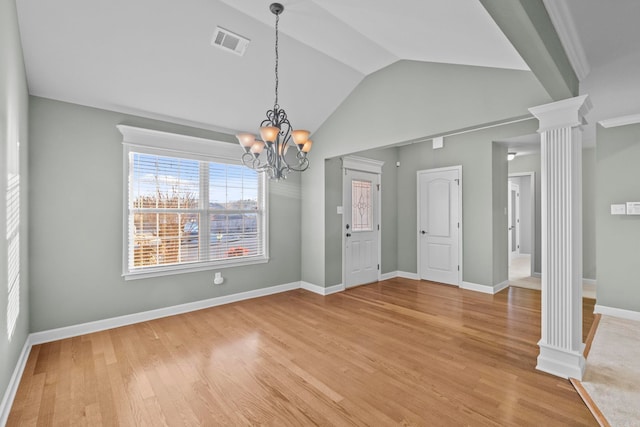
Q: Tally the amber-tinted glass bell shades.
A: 6